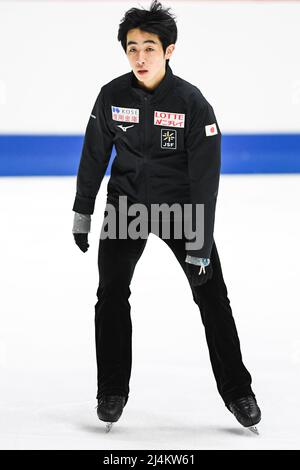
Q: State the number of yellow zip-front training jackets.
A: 0